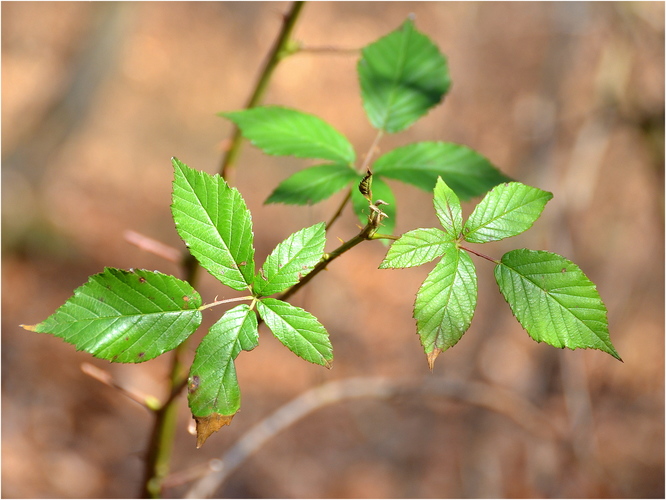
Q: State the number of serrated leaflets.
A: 15